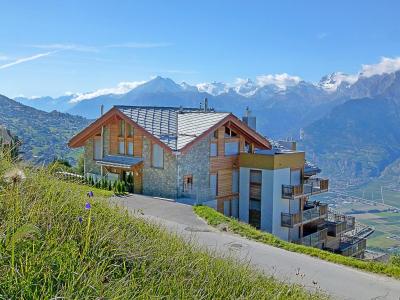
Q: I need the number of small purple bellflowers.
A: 3